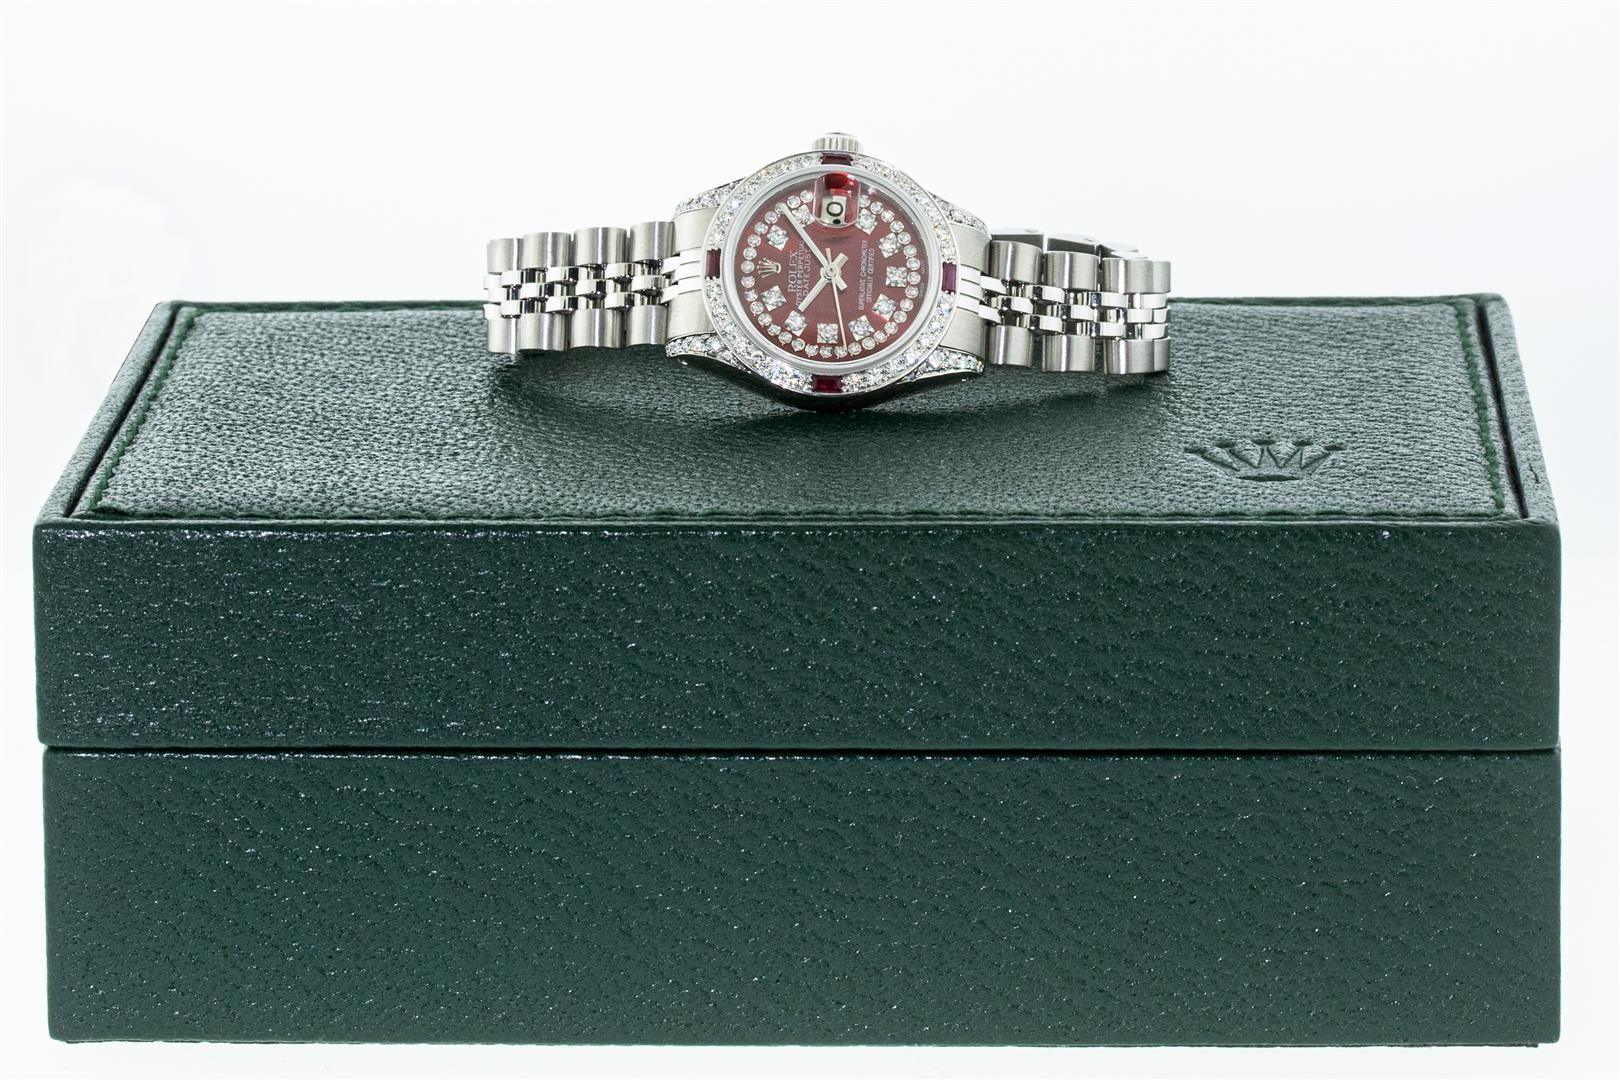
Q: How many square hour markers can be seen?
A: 10